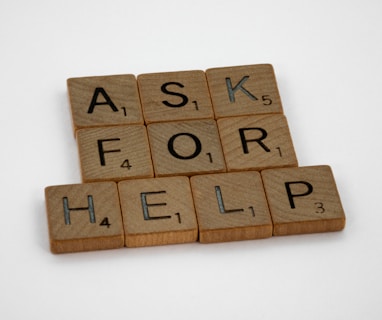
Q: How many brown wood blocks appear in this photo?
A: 10